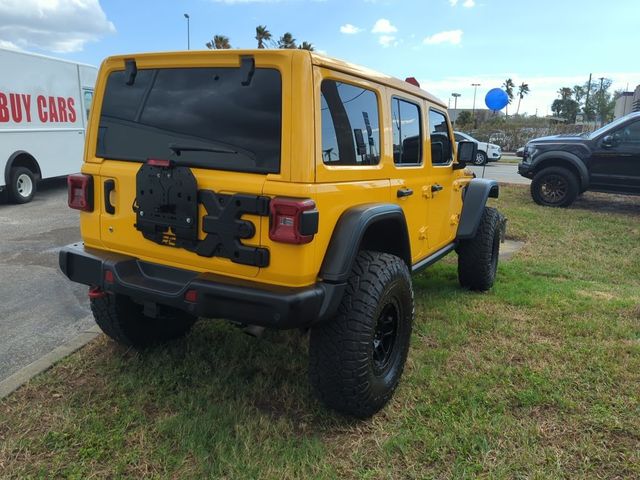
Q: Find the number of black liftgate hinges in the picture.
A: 2